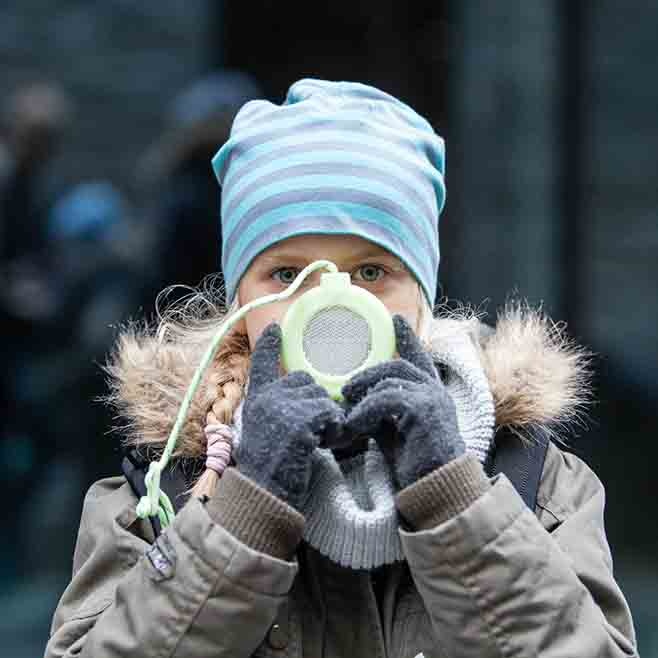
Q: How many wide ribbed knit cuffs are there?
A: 2